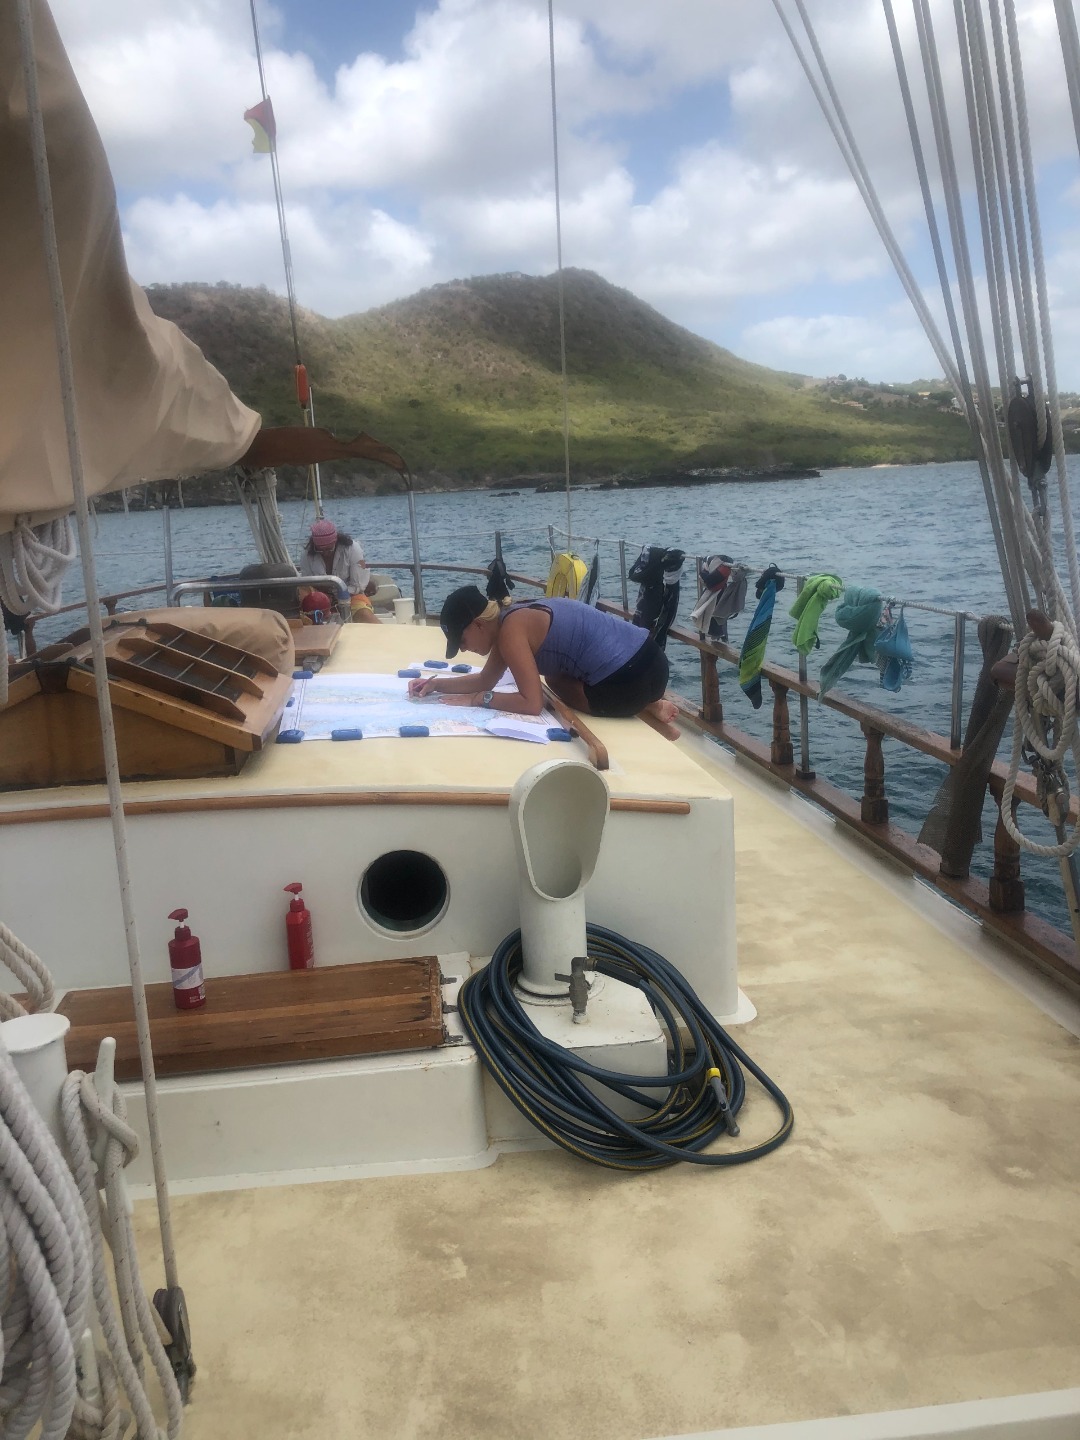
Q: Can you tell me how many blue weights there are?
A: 9